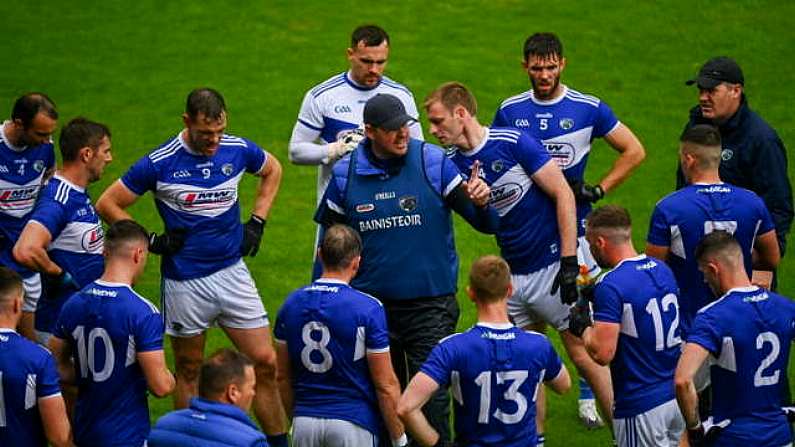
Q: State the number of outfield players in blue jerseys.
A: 12